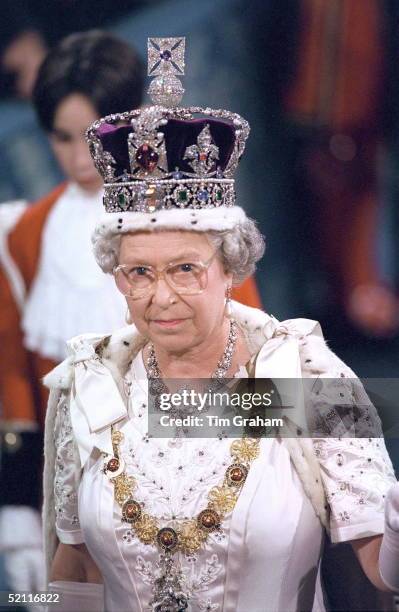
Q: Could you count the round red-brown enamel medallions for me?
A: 5